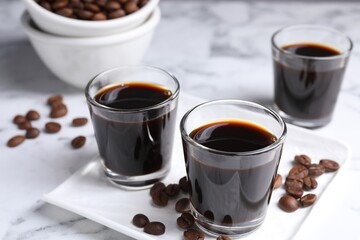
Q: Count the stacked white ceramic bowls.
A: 2